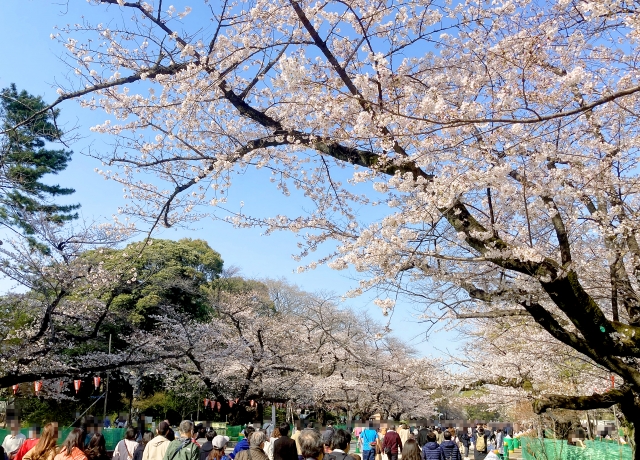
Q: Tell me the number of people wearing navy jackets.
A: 2